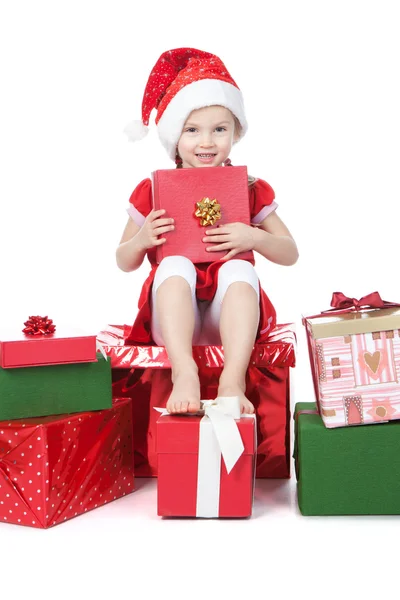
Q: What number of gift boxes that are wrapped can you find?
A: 8